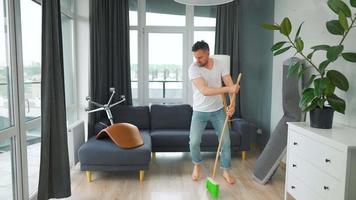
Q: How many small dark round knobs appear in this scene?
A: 5